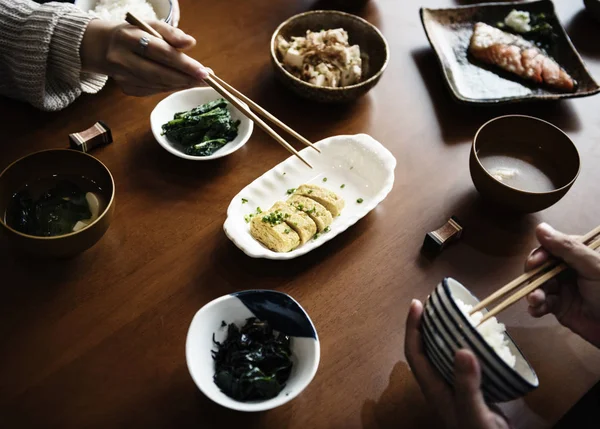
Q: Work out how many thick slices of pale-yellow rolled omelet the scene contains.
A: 4